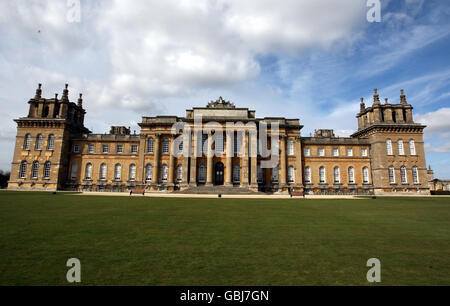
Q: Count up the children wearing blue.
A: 0